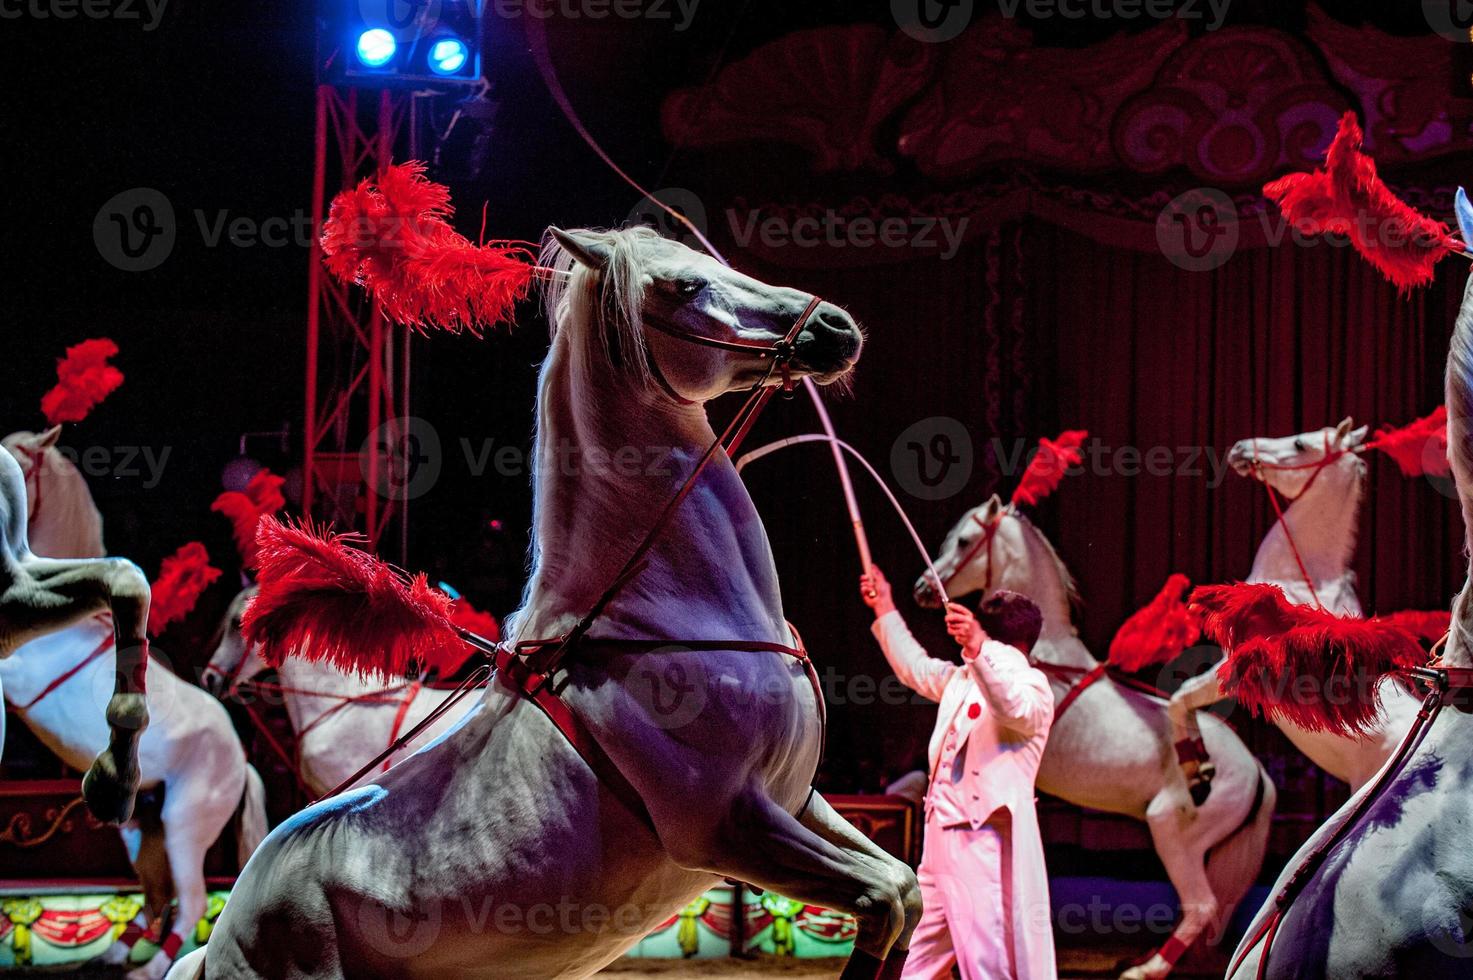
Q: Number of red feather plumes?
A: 12